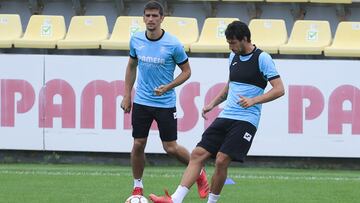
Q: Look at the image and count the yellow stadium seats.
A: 9